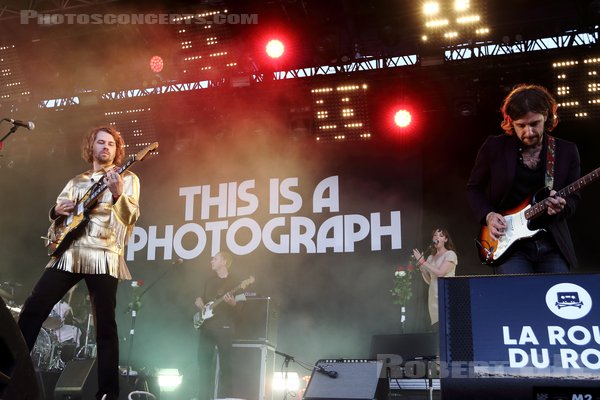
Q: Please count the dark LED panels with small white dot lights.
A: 6